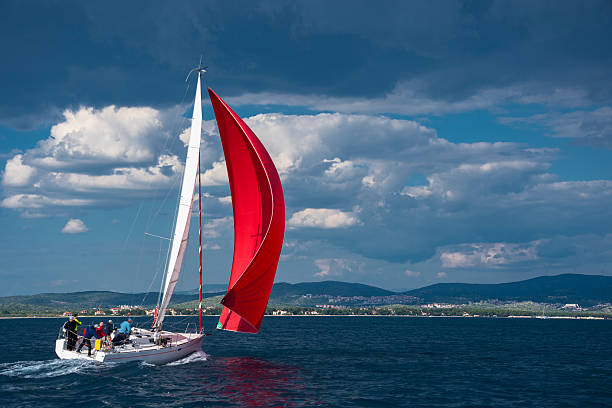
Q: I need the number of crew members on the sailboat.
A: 6